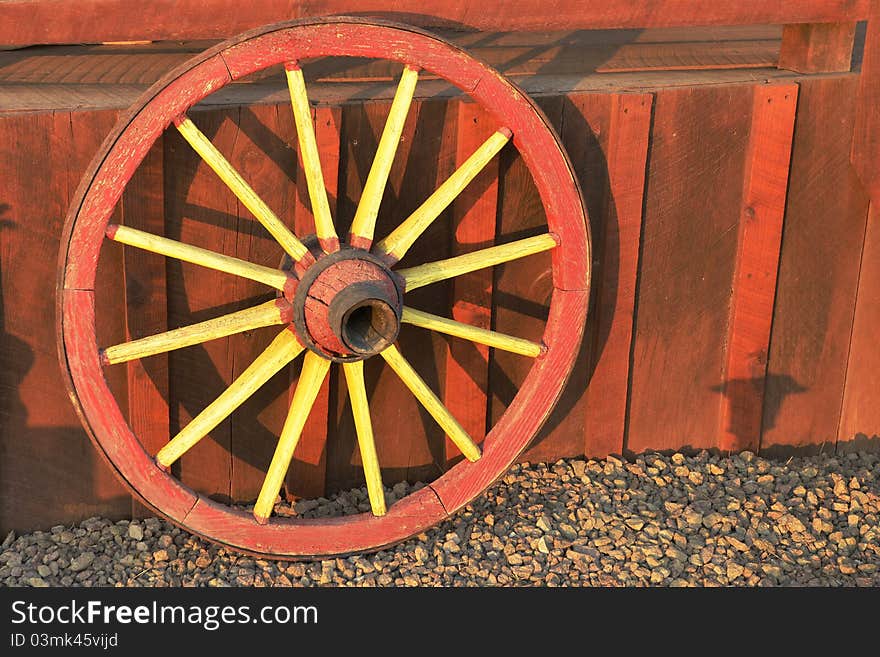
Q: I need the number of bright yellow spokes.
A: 12